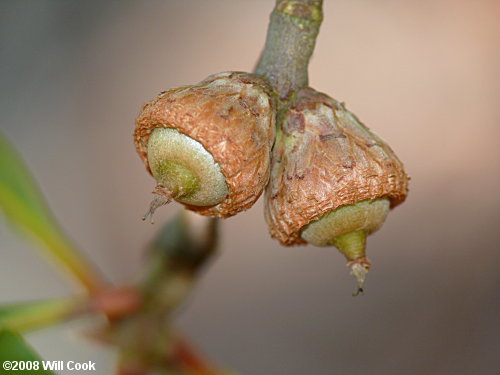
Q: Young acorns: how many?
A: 2